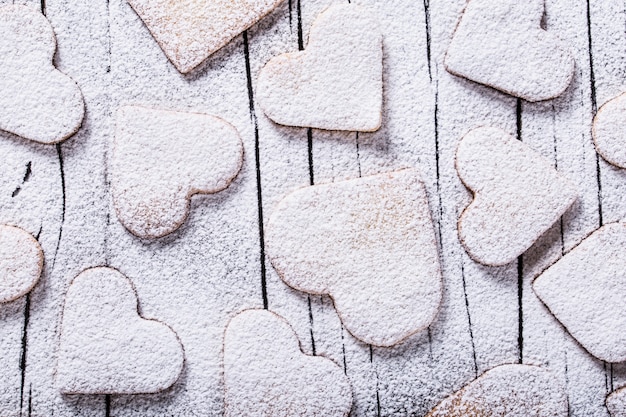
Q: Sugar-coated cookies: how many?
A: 14